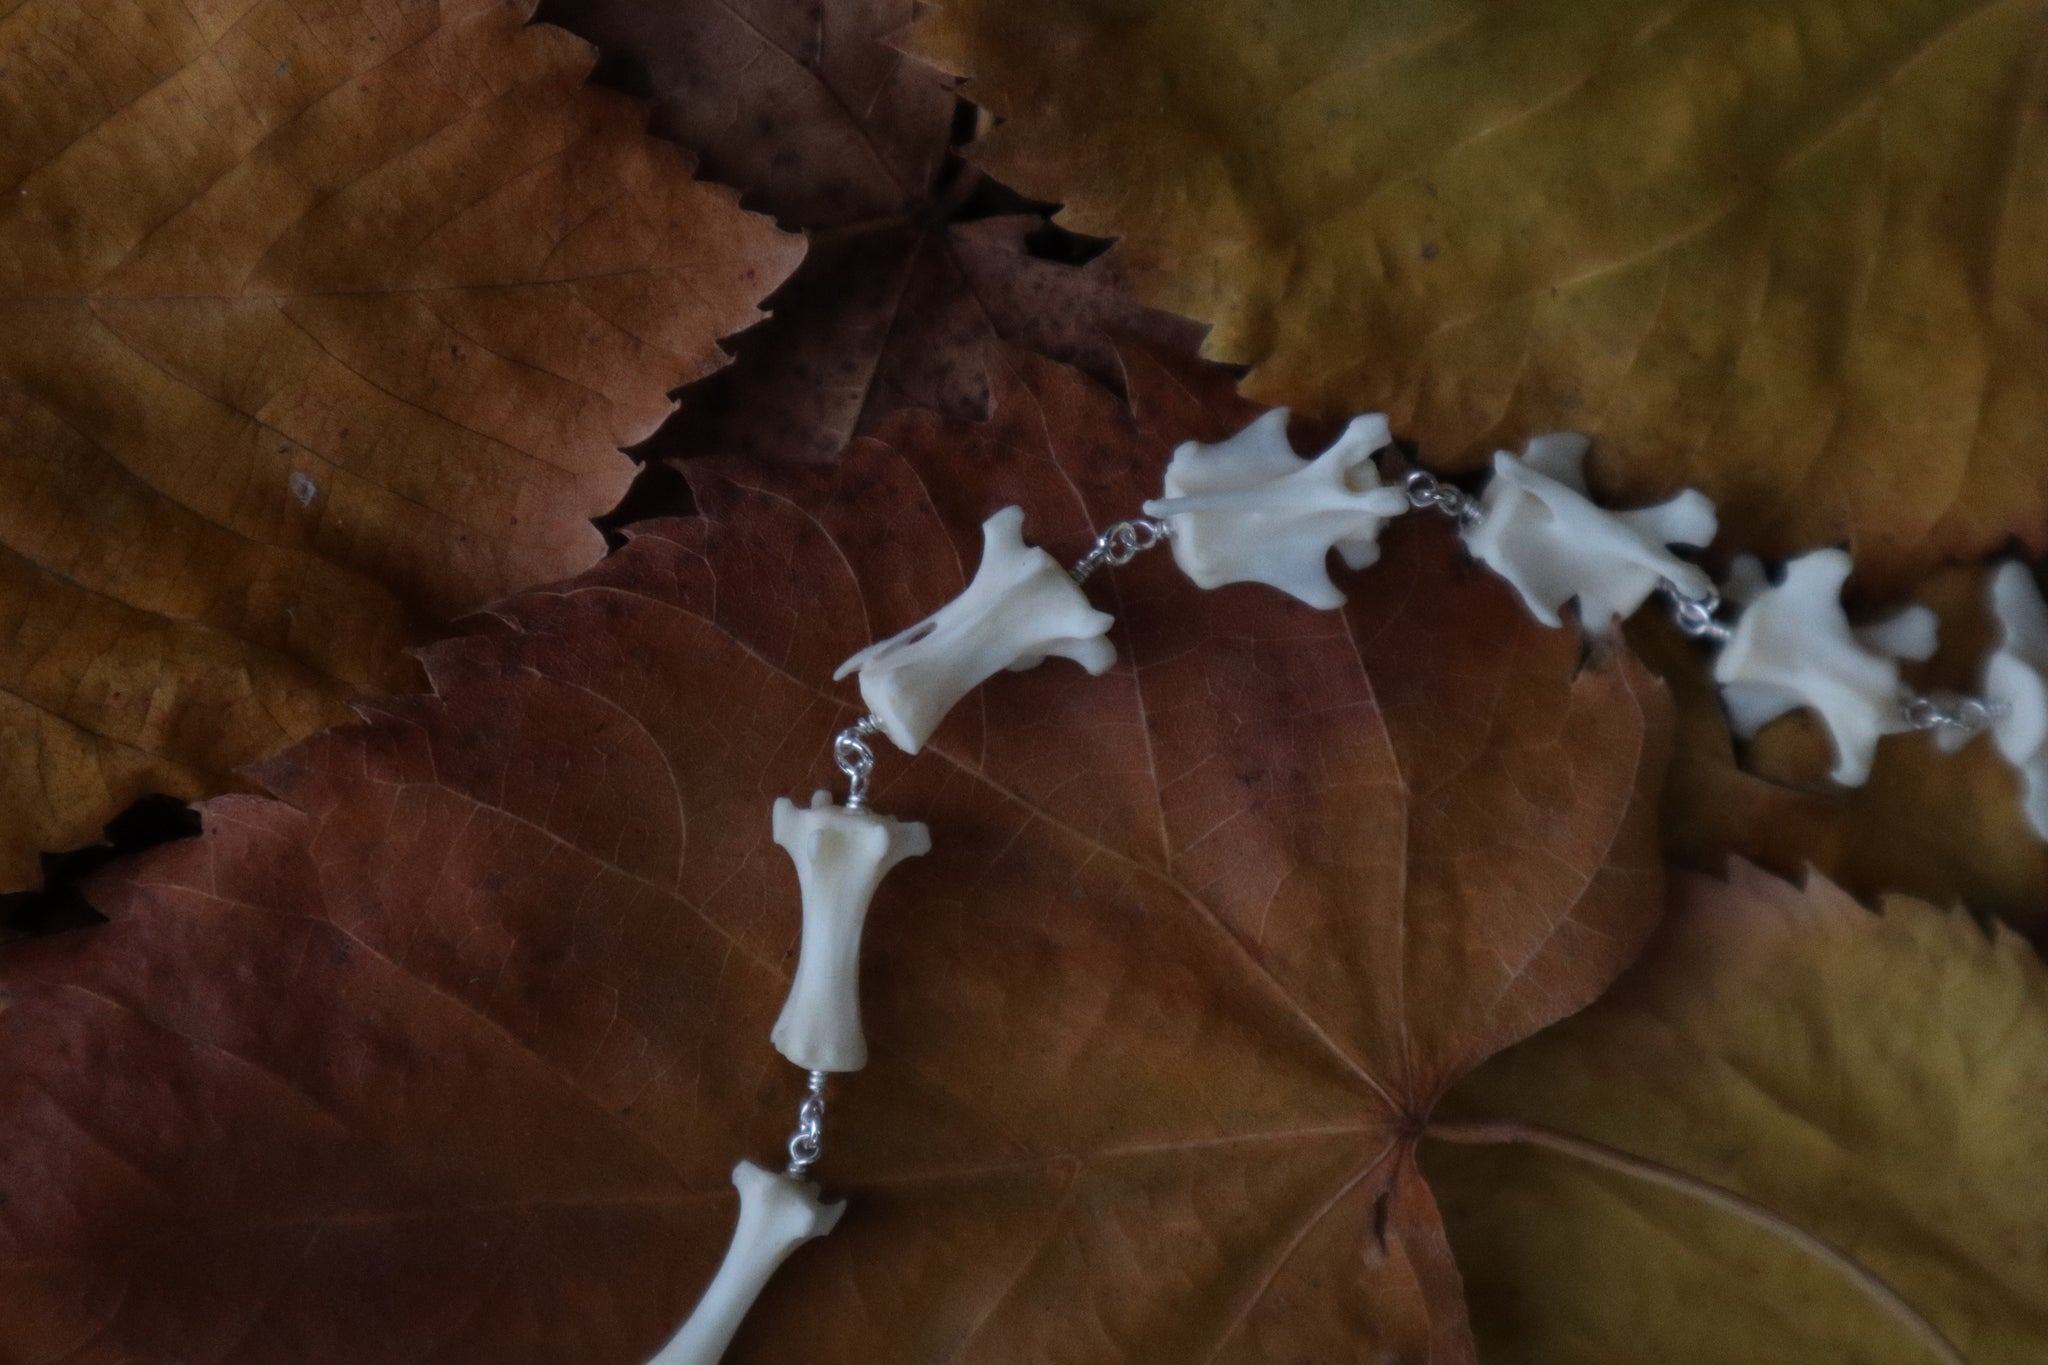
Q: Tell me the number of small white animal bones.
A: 7